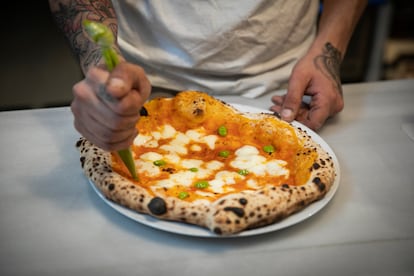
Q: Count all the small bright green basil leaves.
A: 8